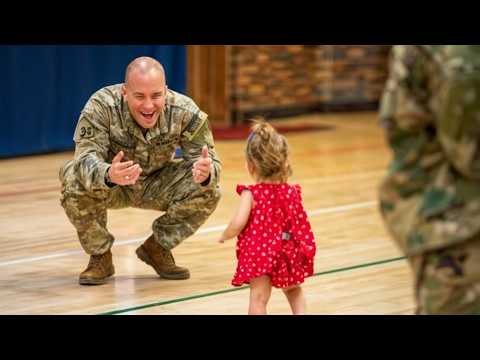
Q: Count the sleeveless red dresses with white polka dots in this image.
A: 1